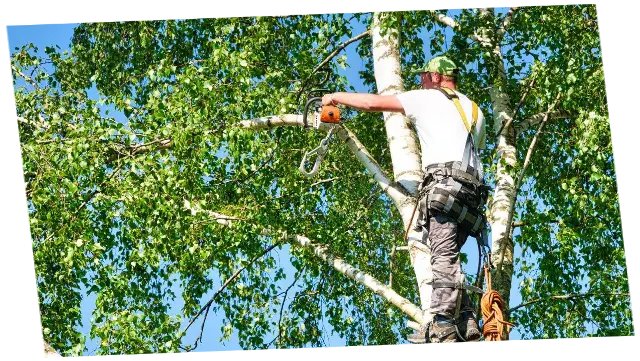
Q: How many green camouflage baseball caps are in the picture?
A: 1